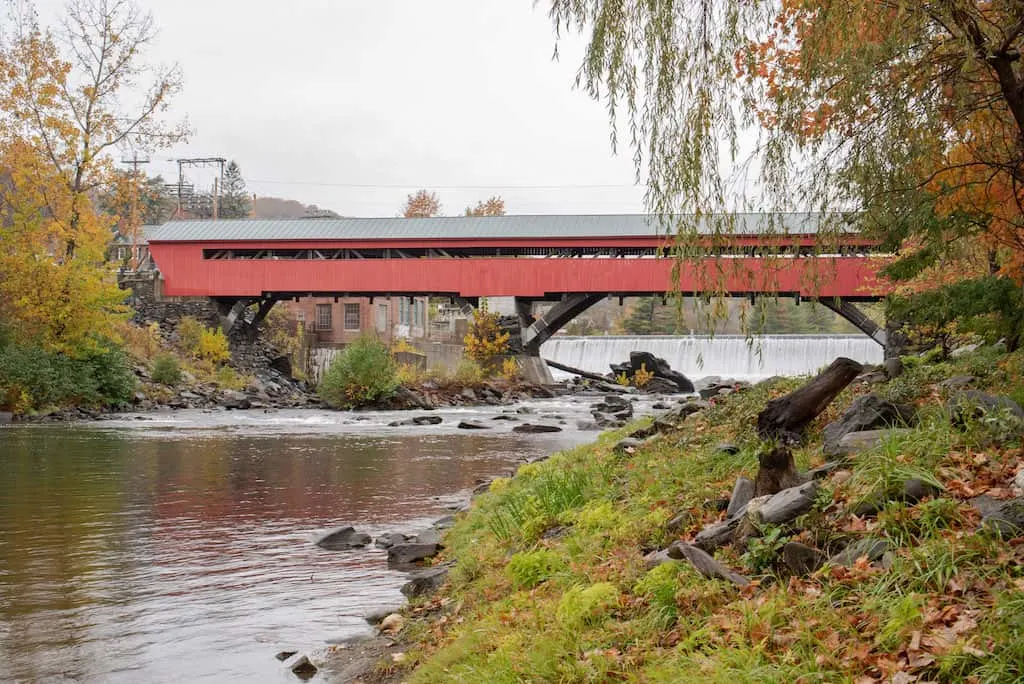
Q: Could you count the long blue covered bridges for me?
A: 0